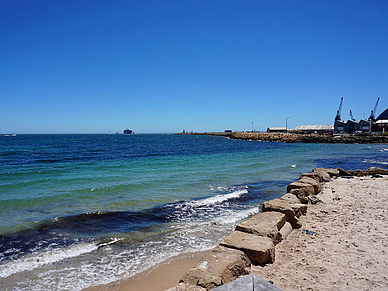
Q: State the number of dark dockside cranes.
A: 3